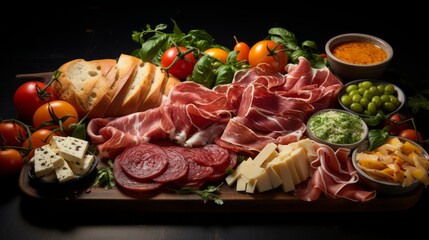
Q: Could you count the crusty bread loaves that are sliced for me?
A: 1